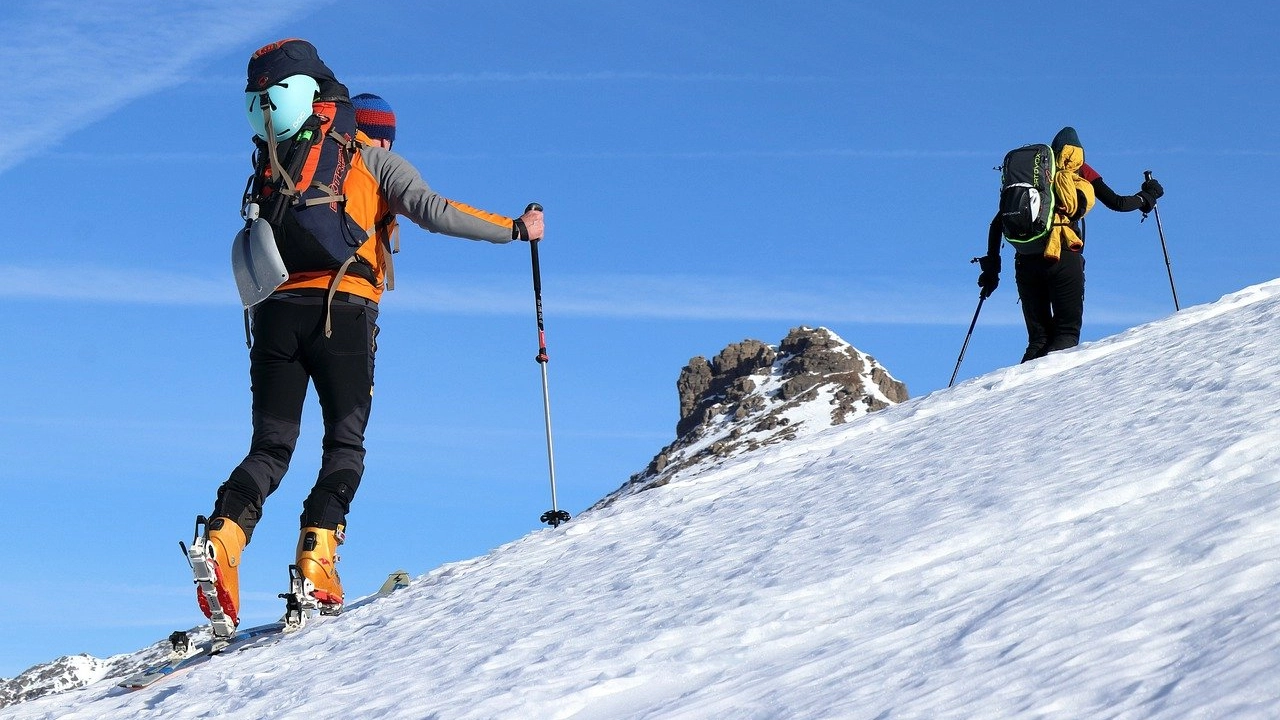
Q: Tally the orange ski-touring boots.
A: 2